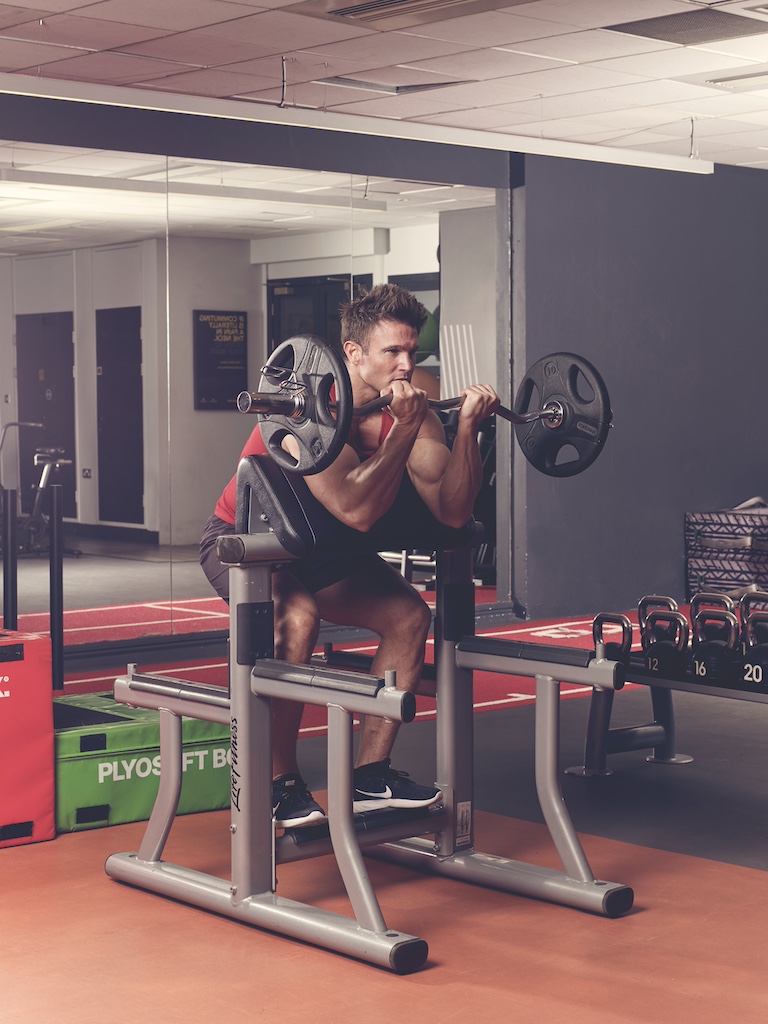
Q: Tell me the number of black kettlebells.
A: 7